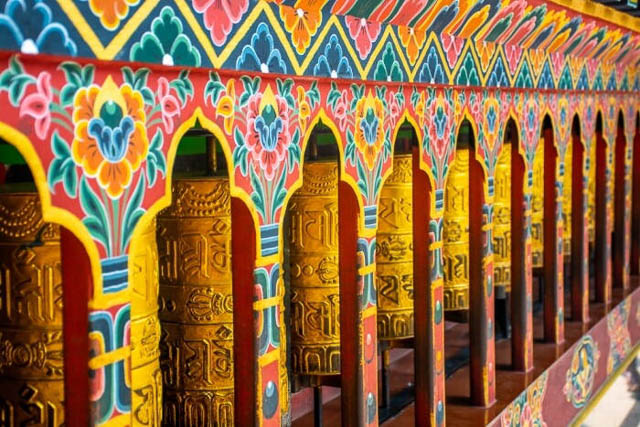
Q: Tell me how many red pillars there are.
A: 11